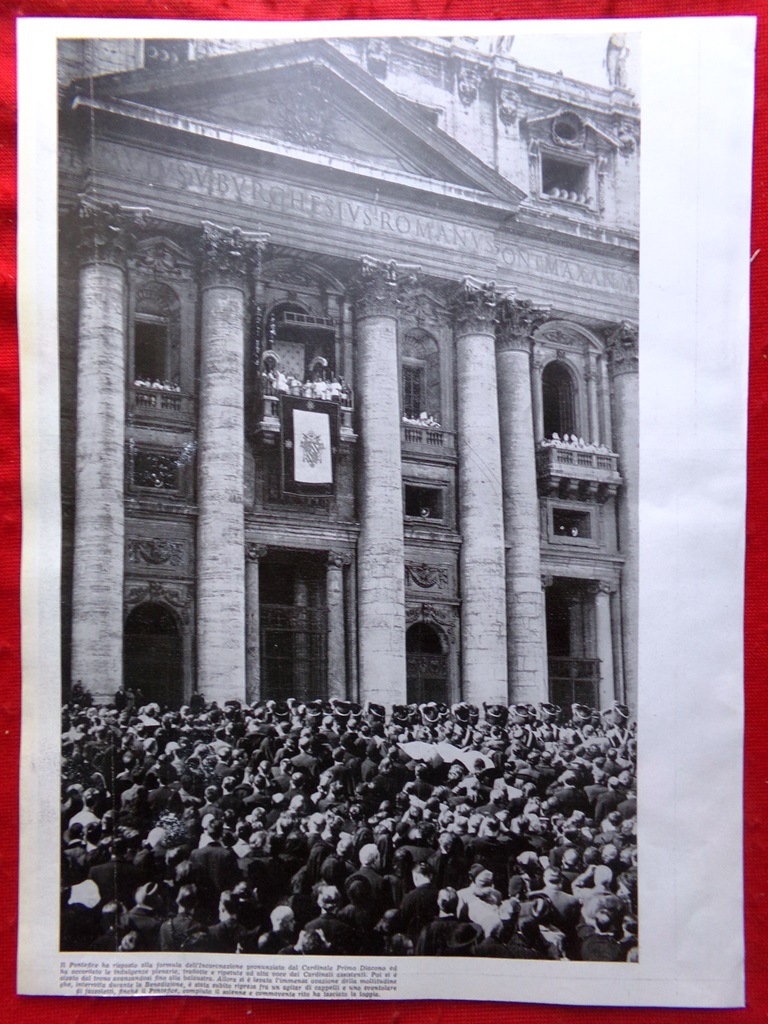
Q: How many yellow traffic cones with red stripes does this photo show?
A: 0